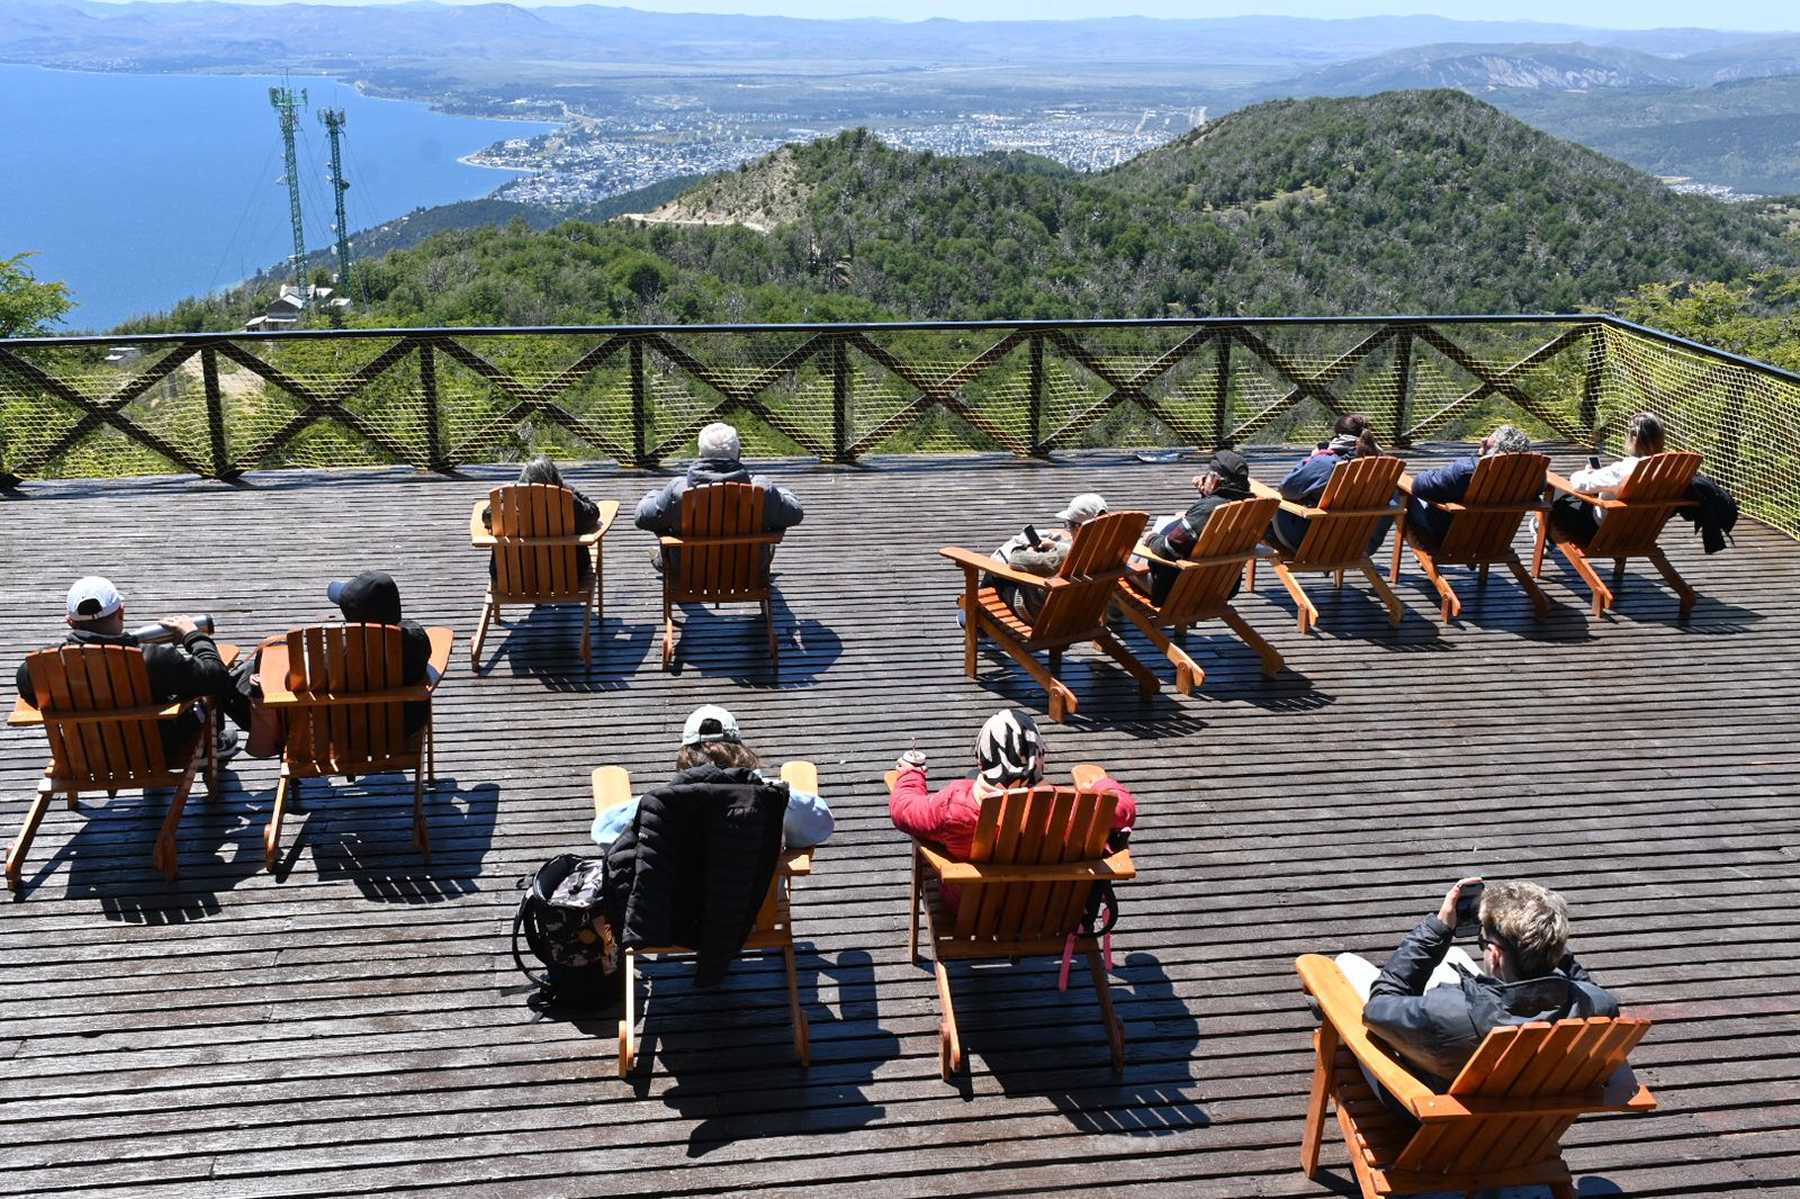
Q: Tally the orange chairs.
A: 12